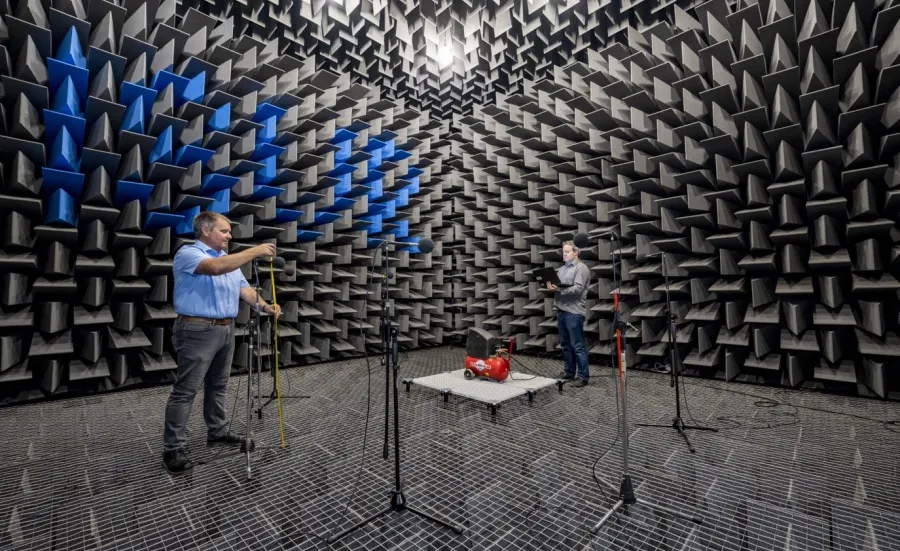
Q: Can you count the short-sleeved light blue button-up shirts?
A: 1